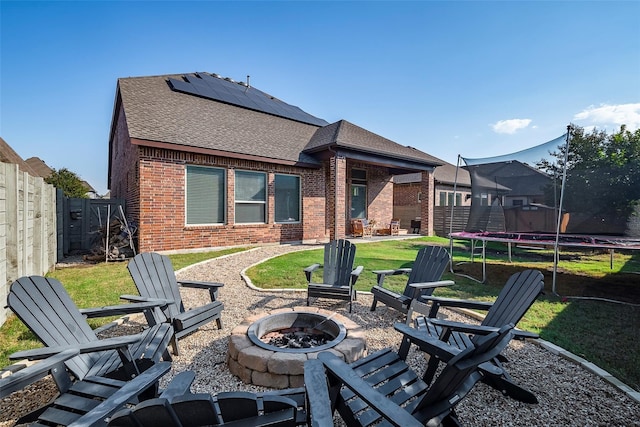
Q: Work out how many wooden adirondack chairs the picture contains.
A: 8